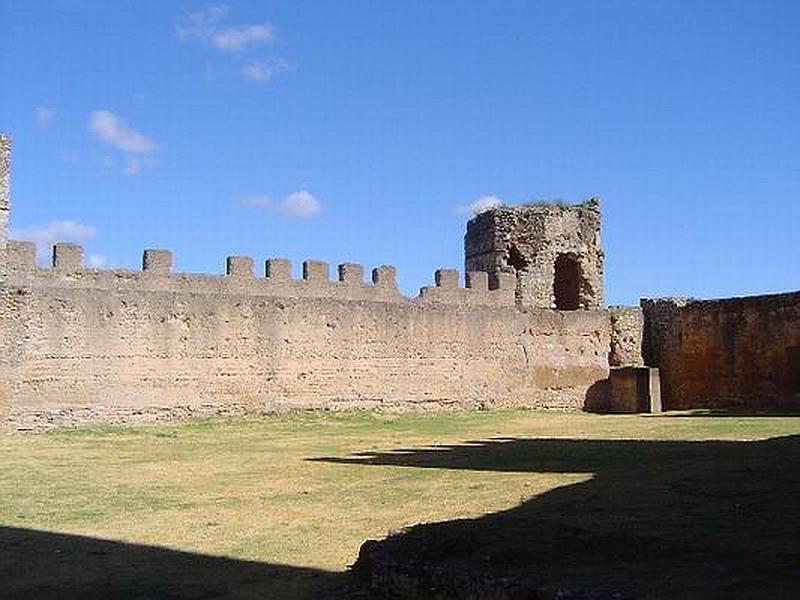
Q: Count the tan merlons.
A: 11